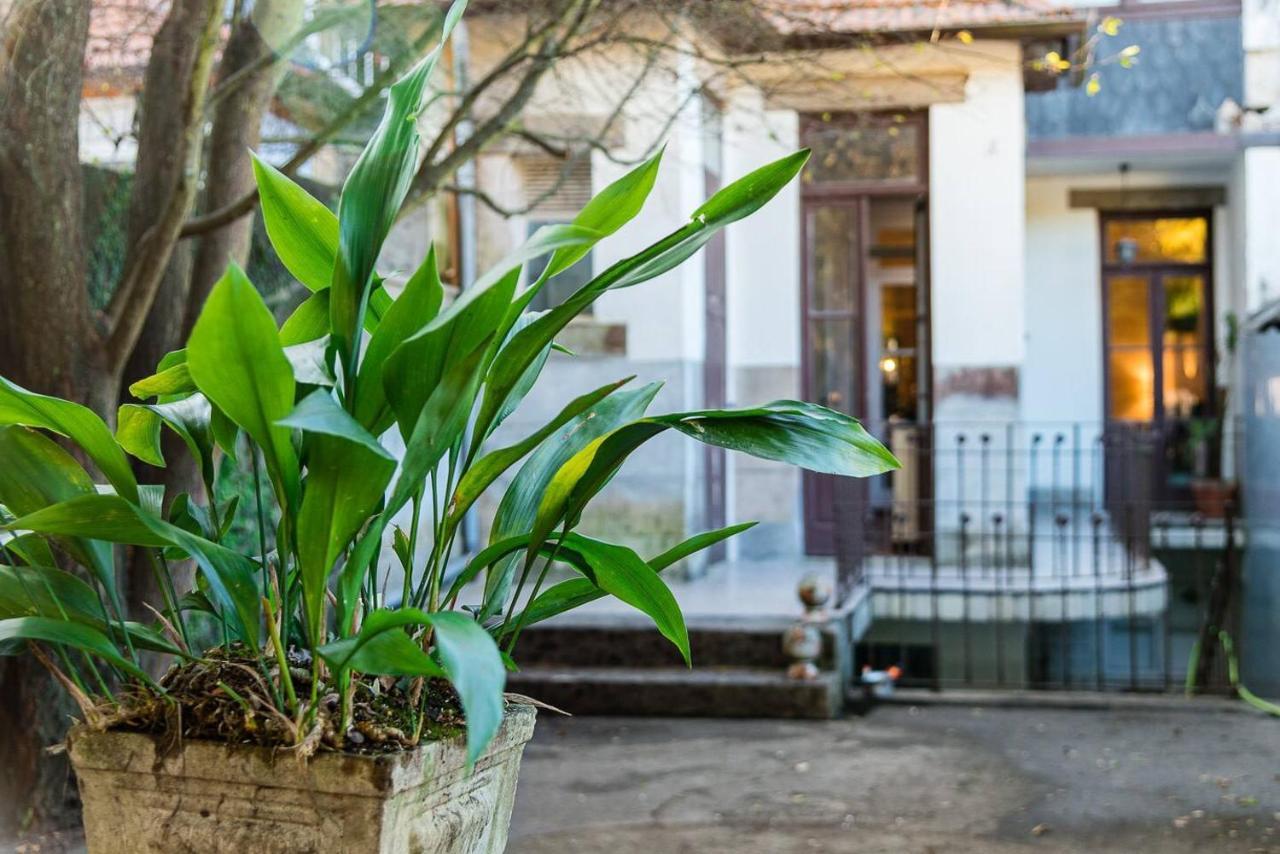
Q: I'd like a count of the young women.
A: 0